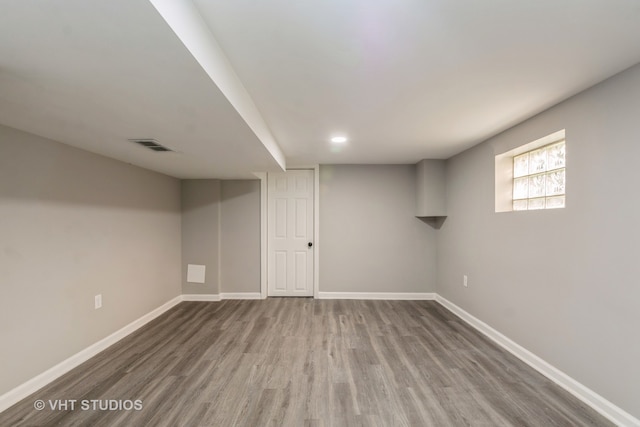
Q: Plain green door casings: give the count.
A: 0